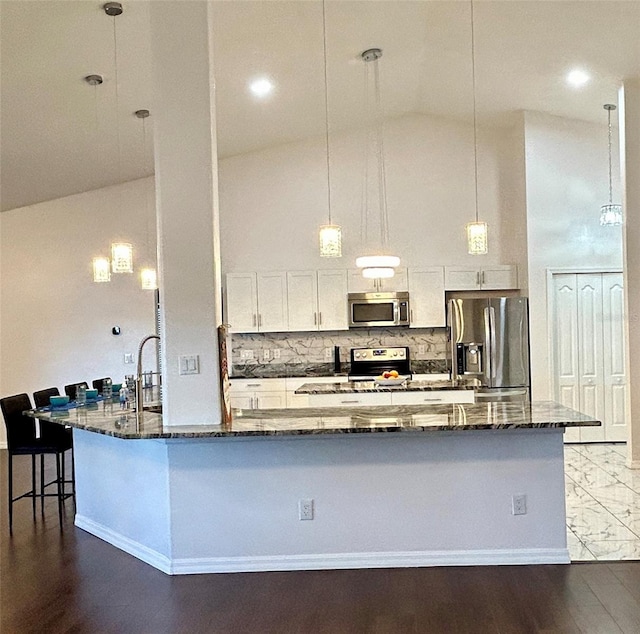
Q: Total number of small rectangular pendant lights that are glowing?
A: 5